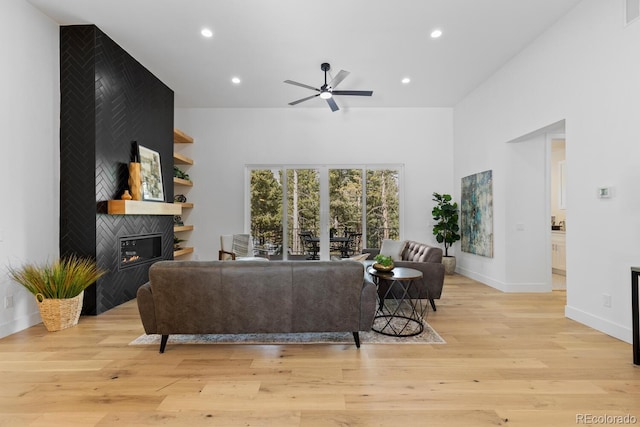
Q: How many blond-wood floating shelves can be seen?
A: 6